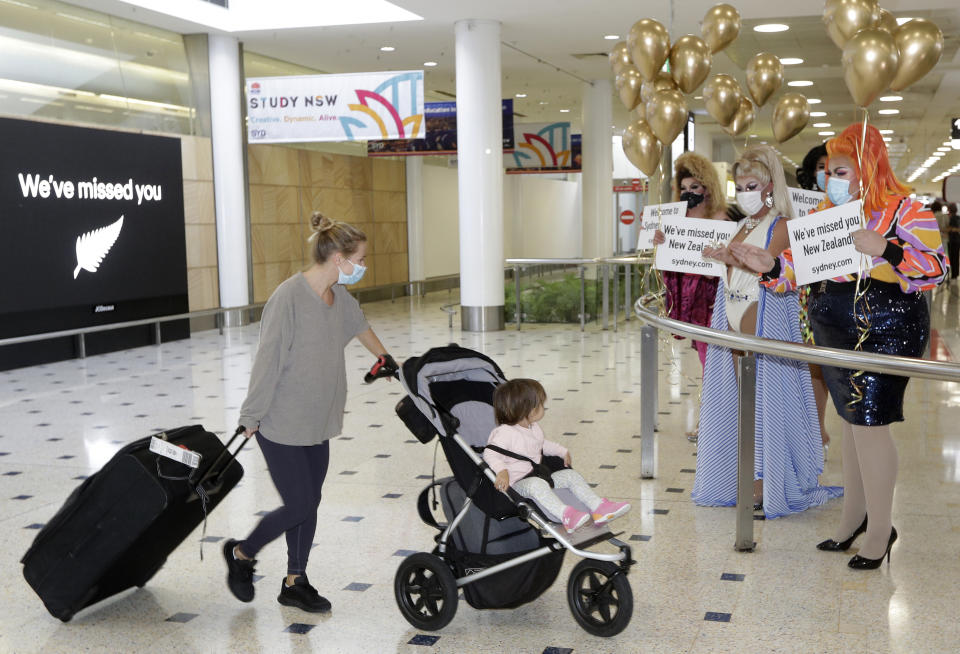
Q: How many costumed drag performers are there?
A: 4